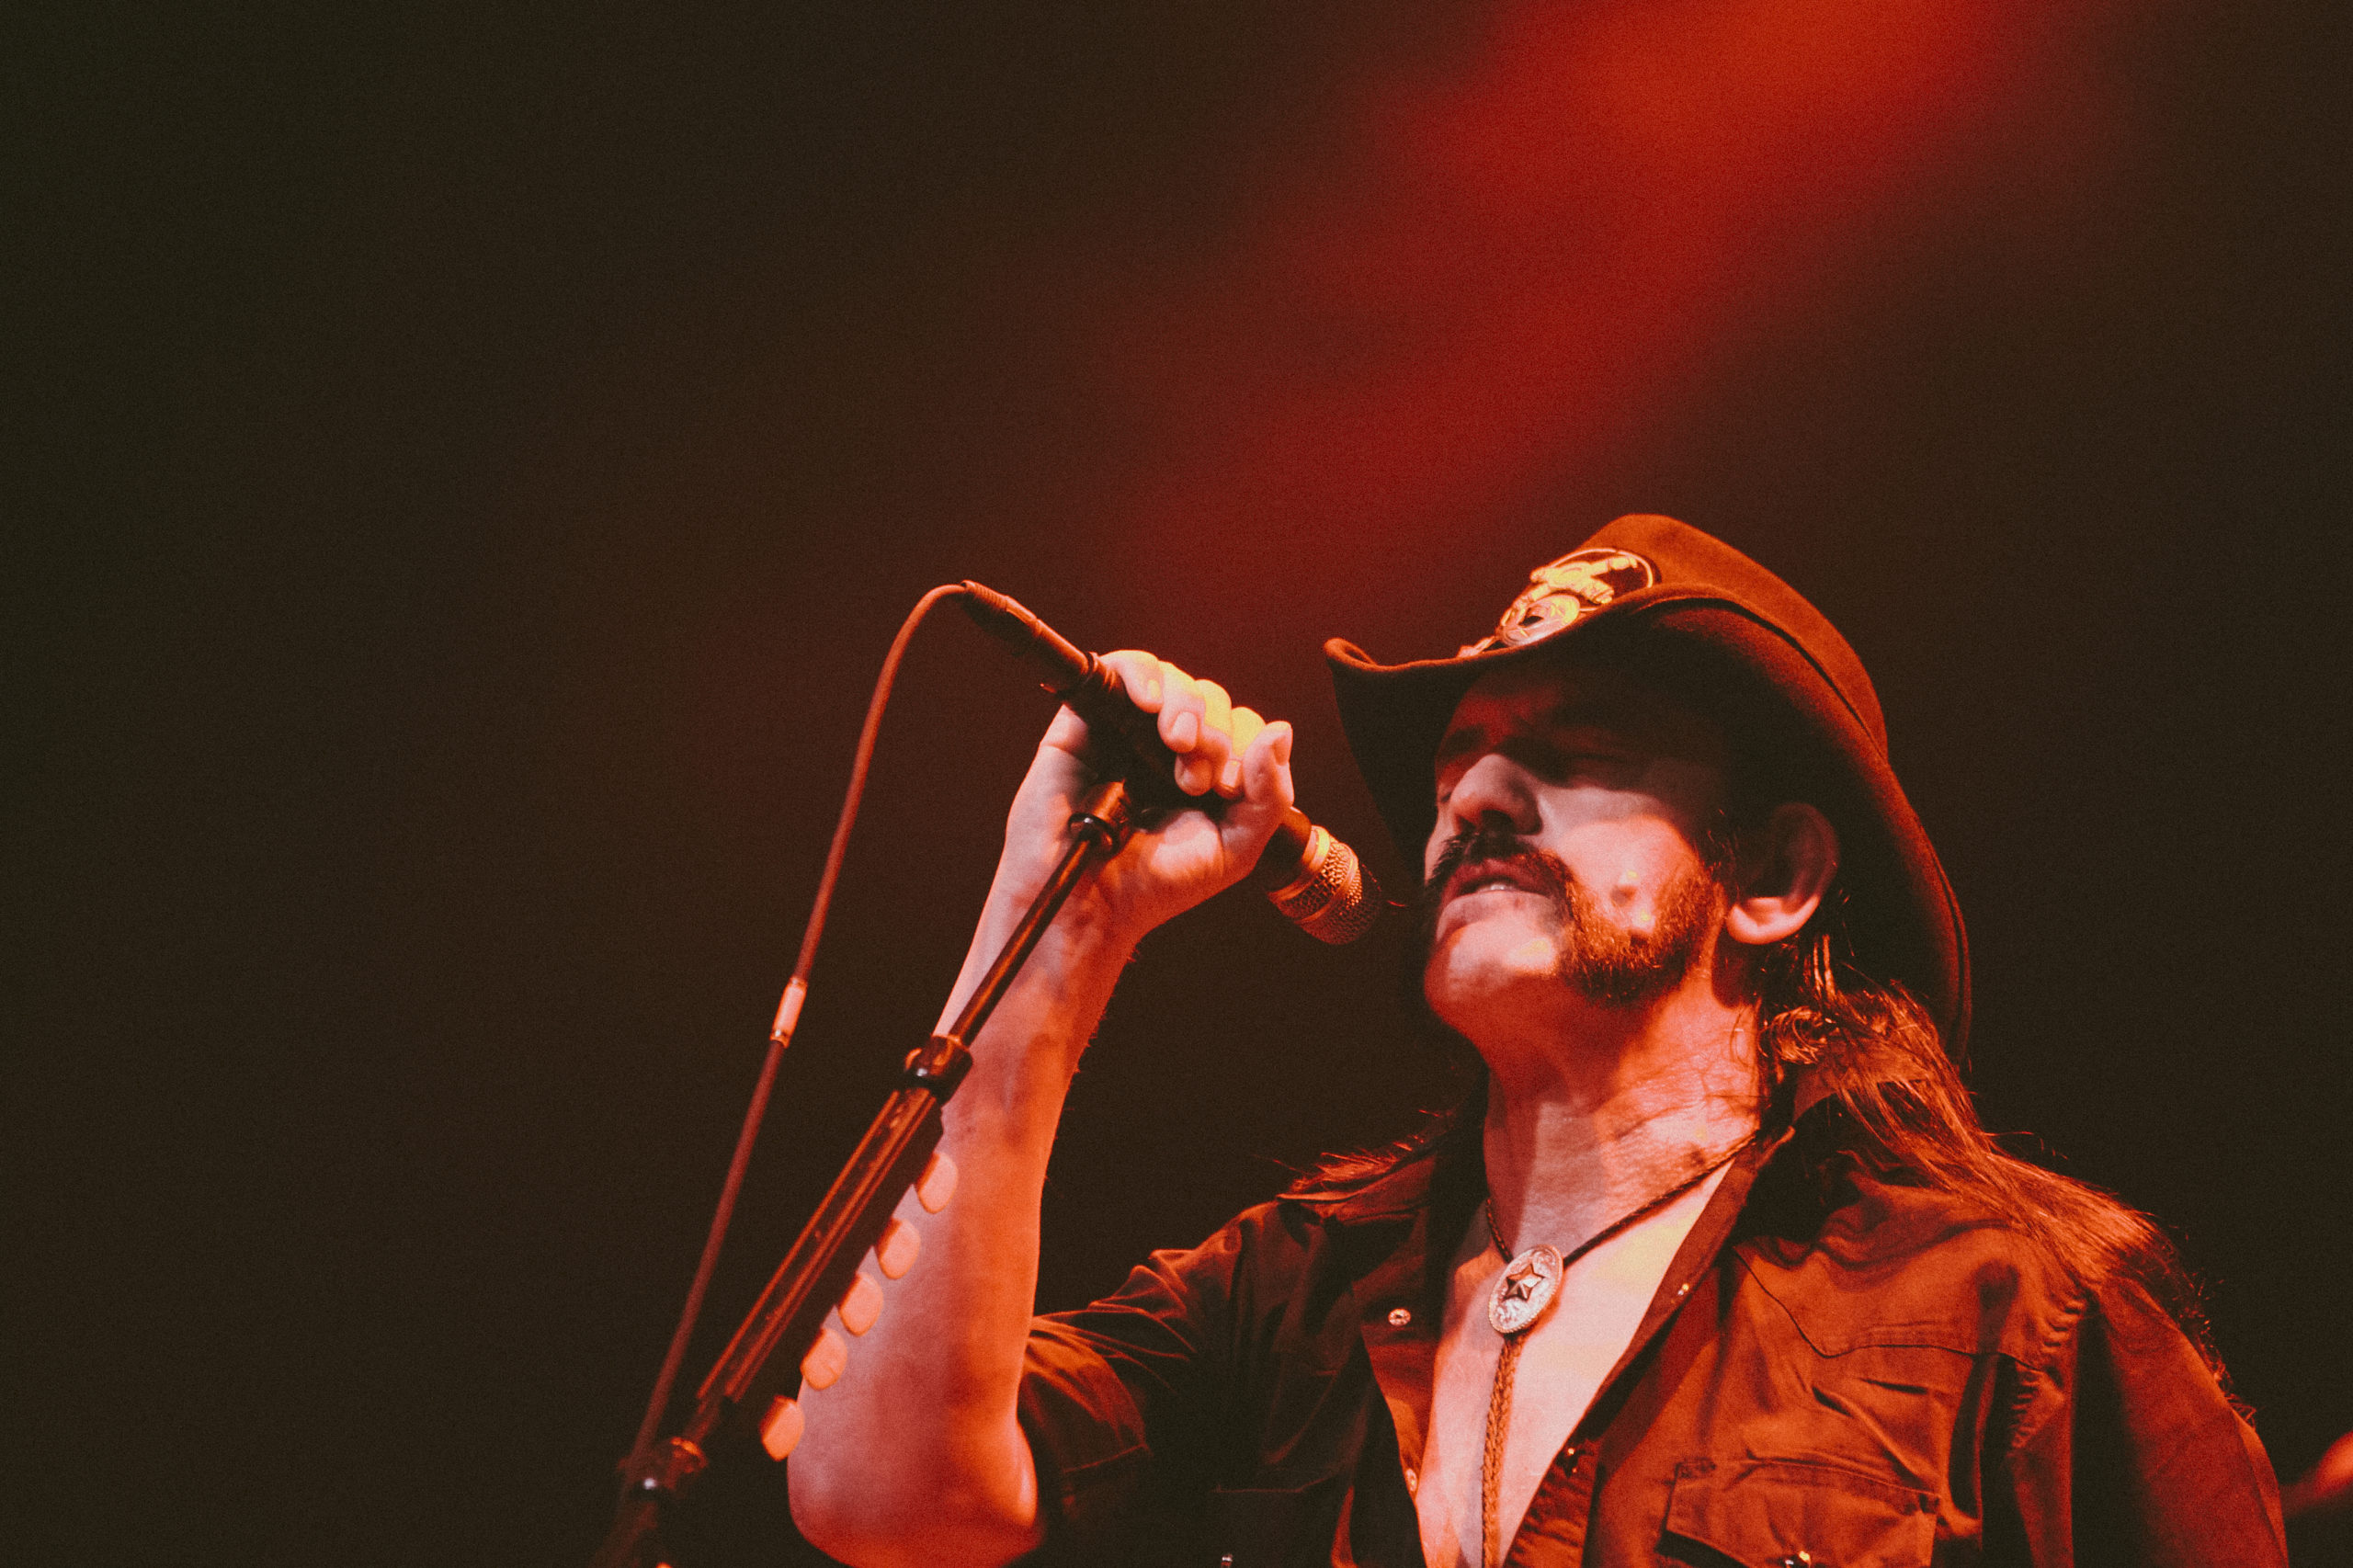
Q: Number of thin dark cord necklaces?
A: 1